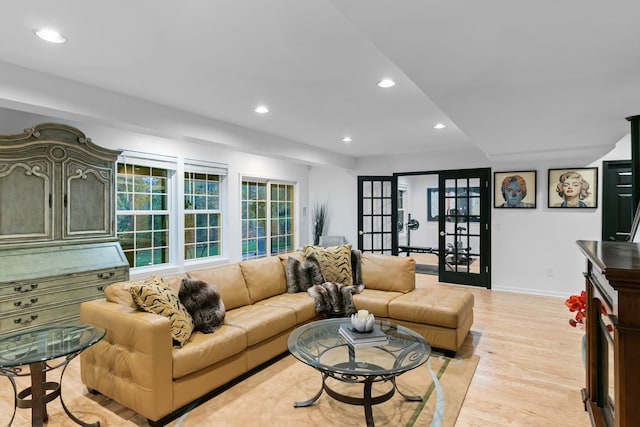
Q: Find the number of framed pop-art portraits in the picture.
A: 2